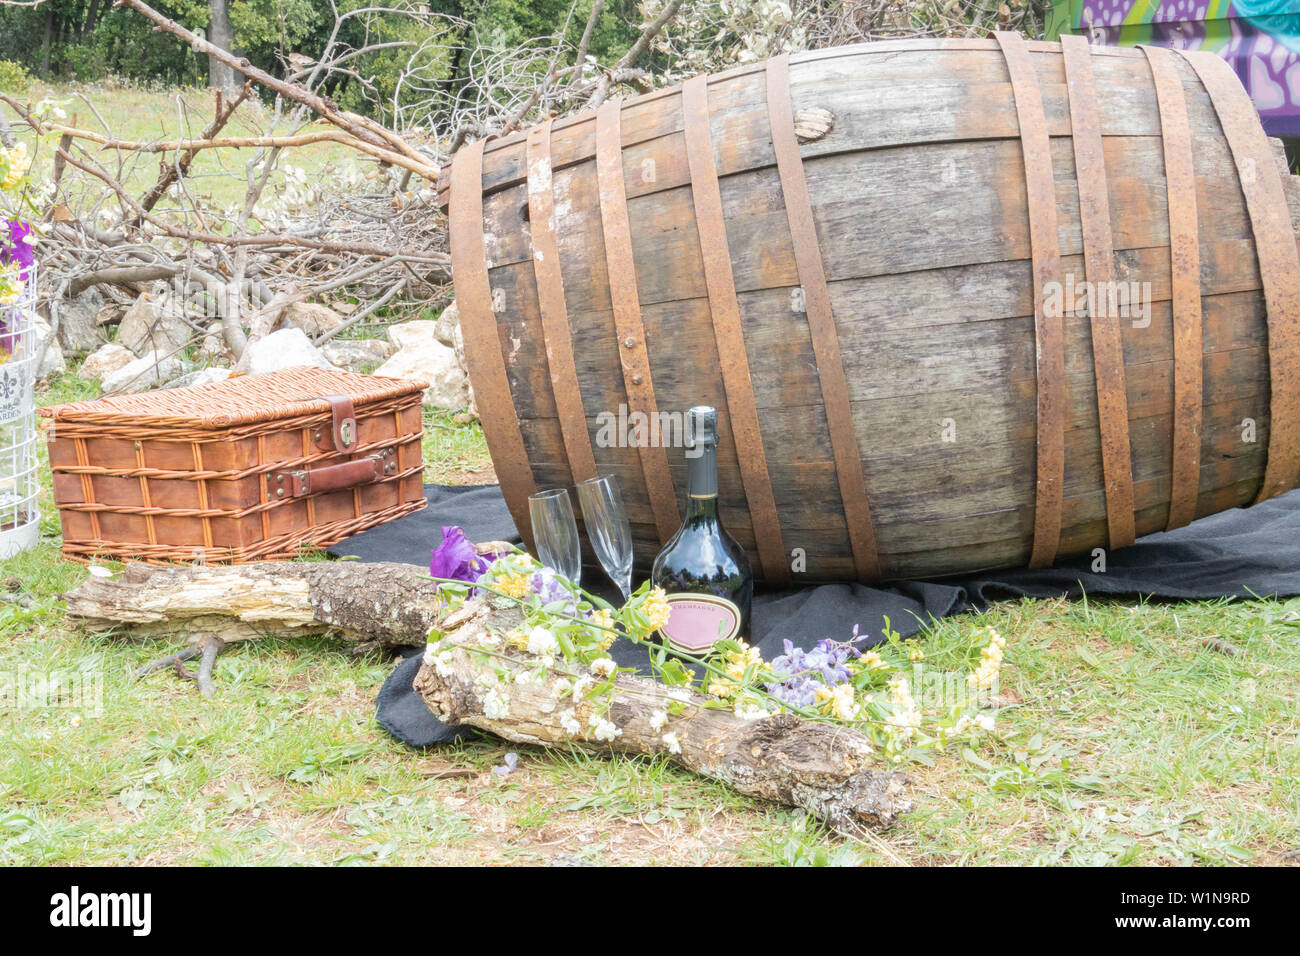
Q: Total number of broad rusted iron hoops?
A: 9